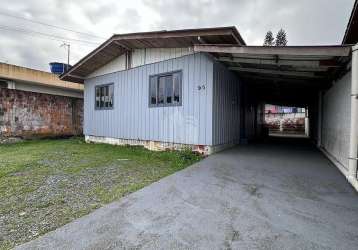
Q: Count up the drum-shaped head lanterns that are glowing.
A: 0